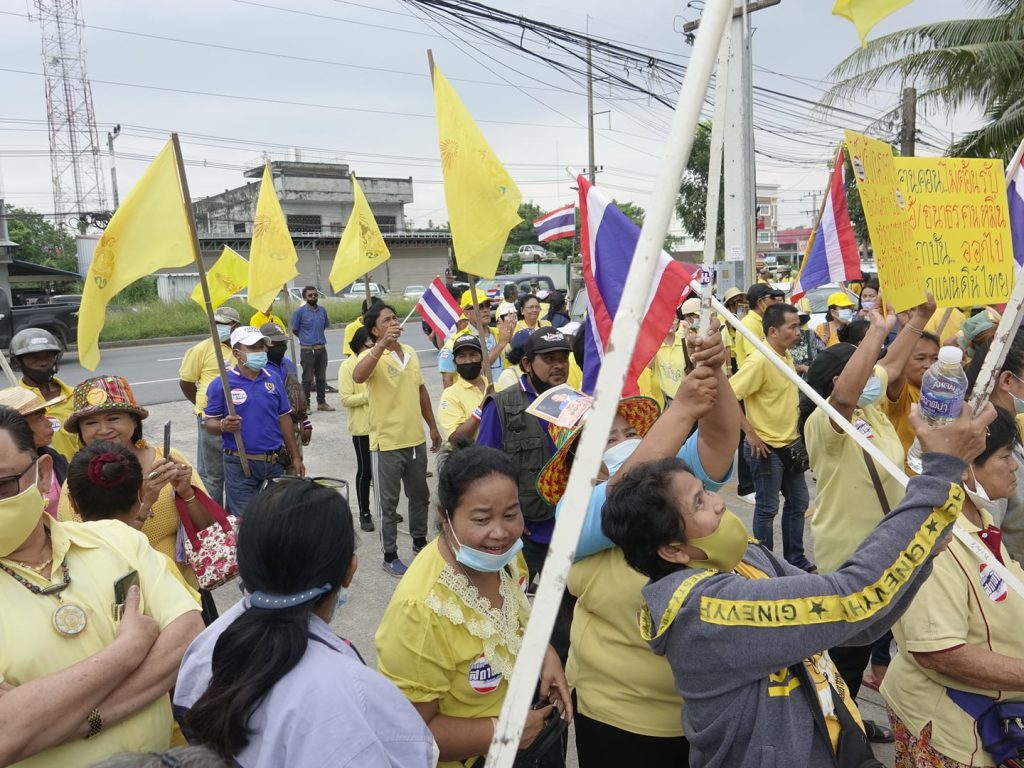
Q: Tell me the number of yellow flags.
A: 6